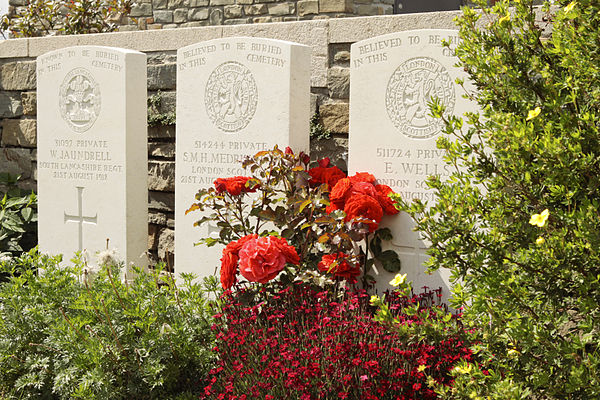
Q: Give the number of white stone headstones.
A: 3